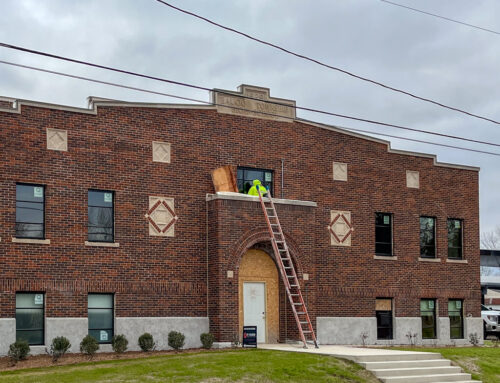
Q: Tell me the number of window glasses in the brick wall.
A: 11